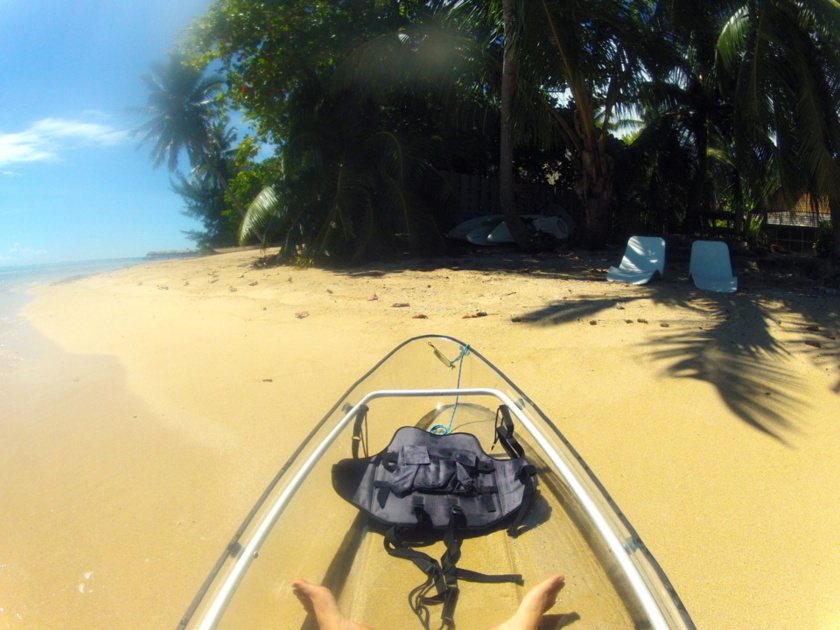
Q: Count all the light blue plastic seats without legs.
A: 2